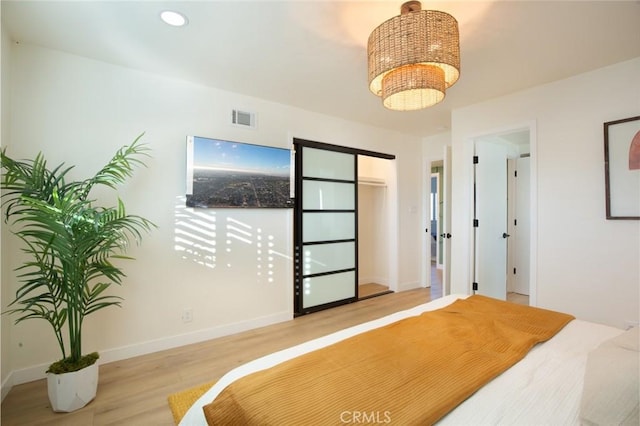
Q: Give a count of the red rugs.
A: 0